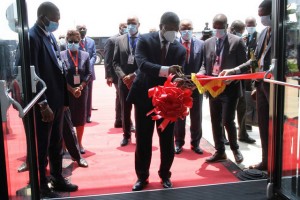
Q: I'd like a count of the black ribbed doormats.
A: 1